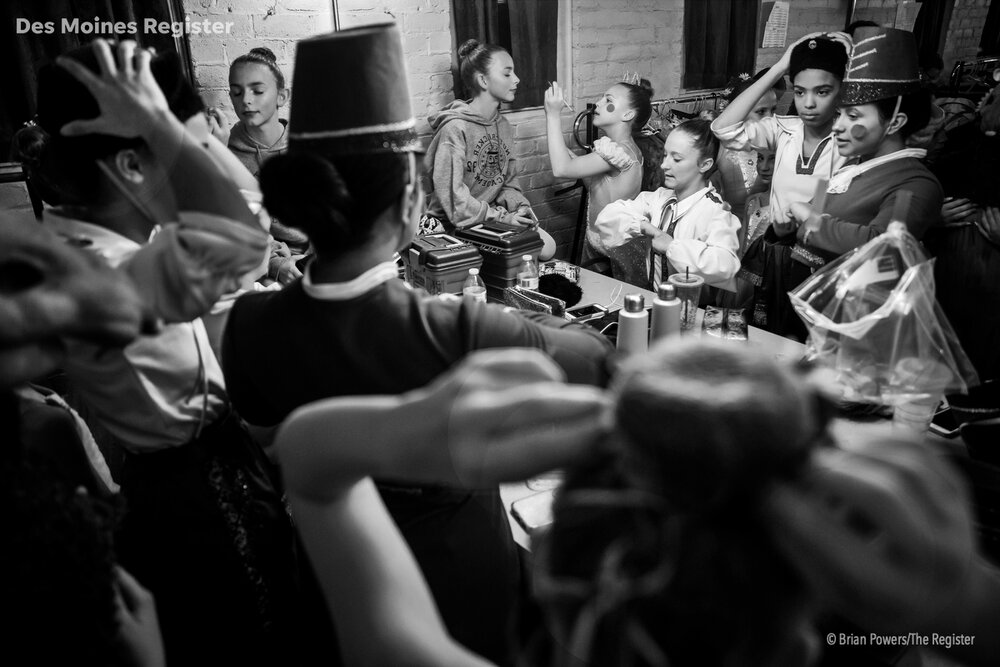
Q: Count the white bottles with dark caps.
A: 2